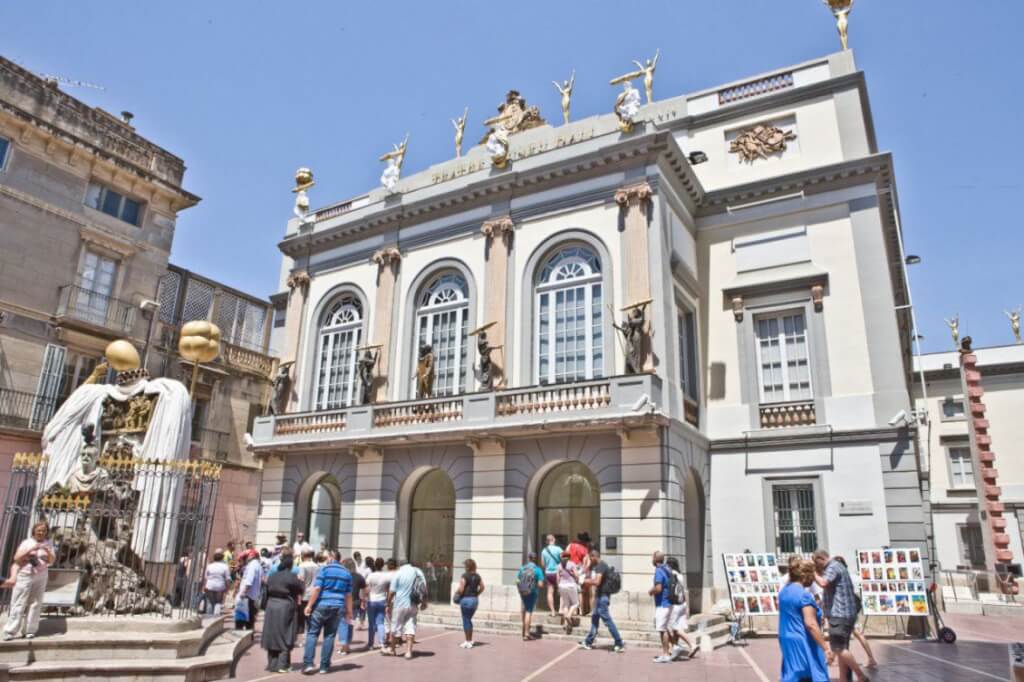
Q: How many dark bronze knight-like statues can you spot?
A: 4